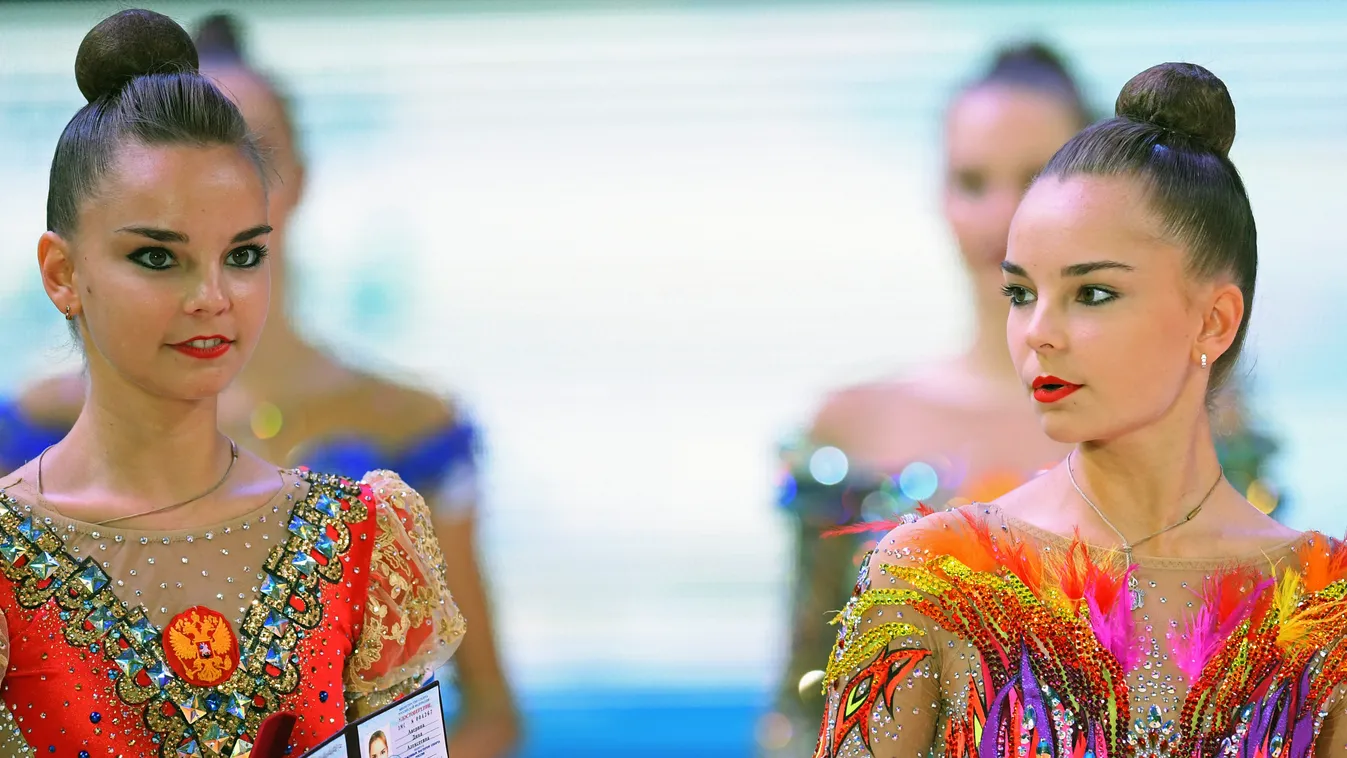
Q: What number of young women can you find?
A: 4